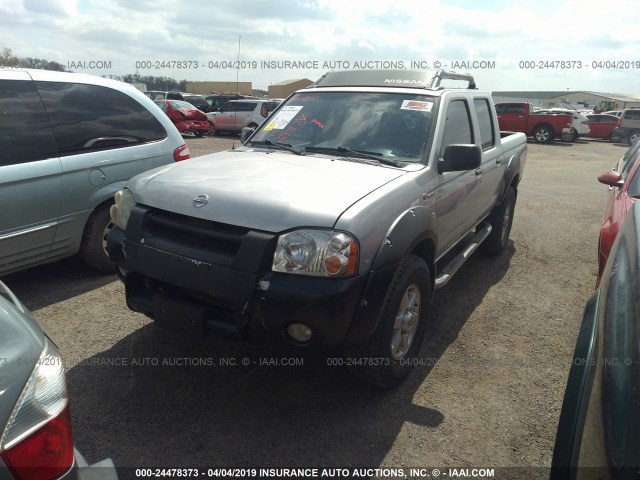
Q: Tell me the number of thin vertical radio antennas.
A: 1